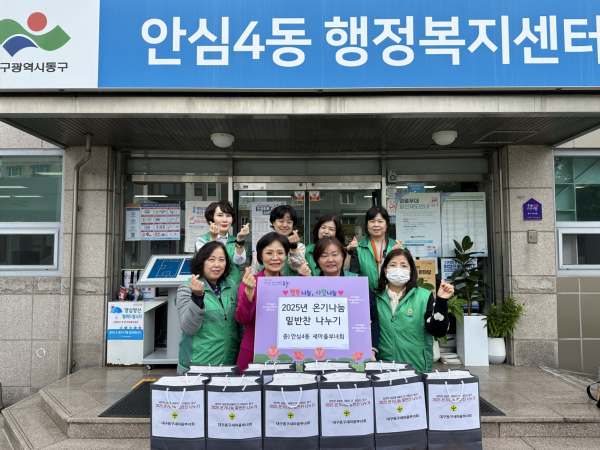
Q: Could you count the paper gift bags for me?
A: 10